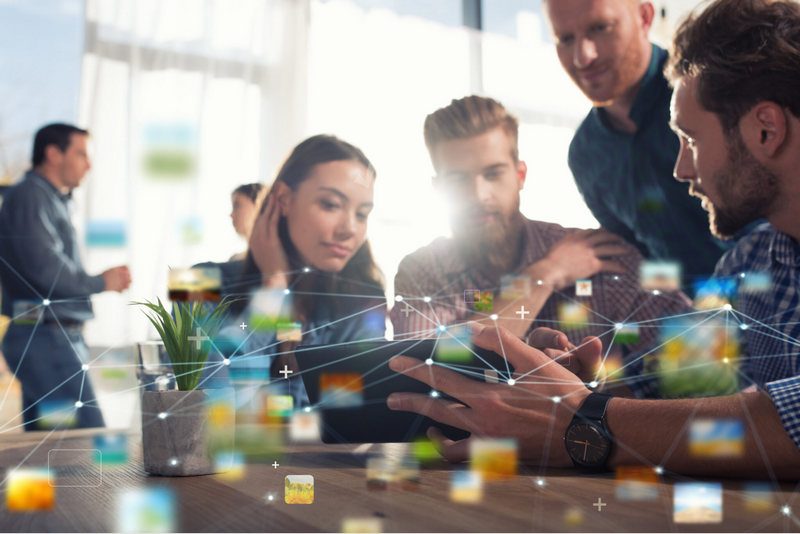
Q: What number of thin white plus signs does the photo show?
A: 7